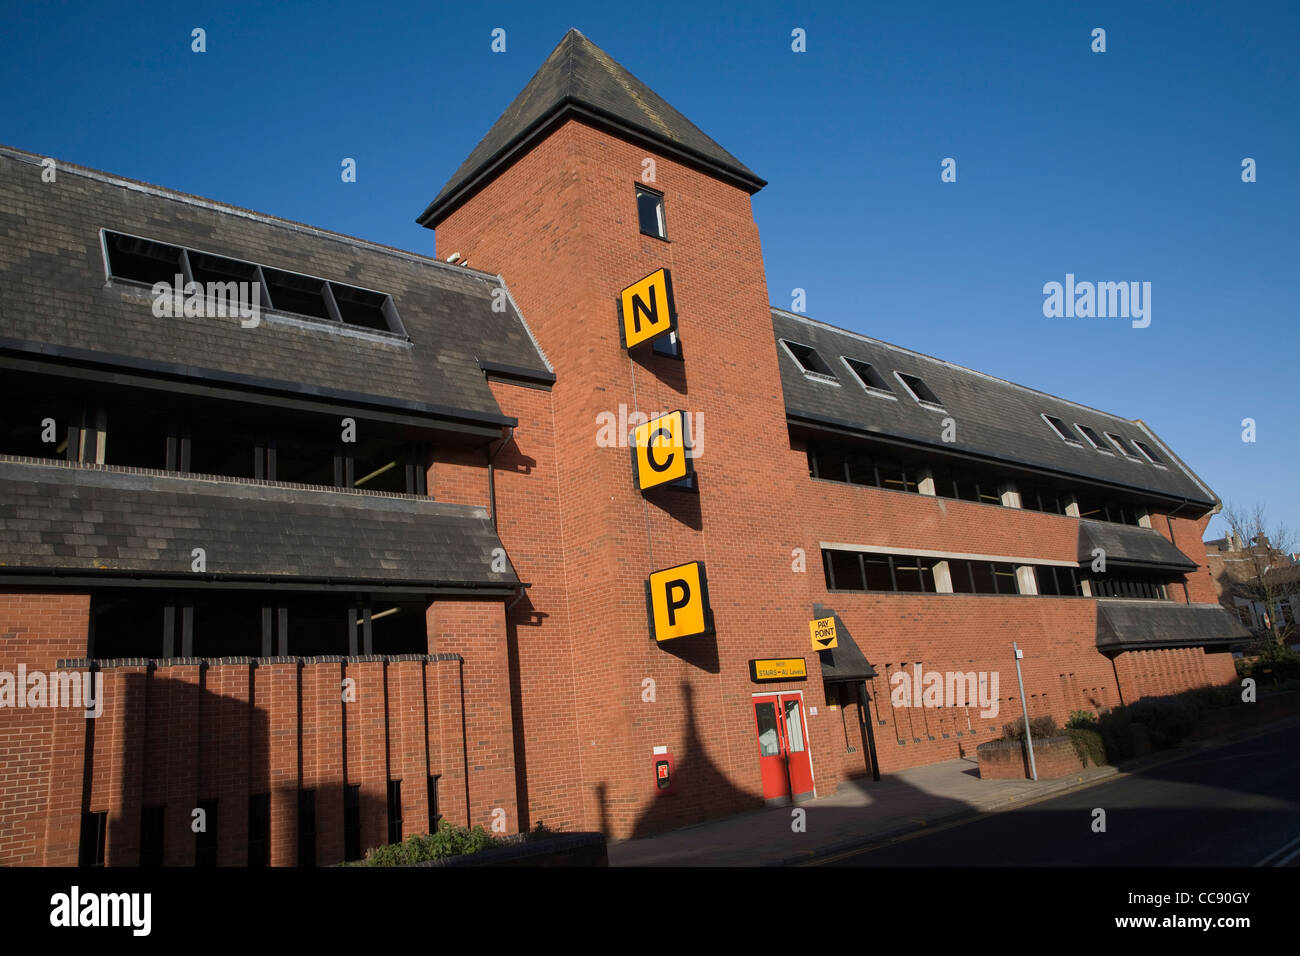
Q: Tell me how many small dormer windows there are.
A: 7